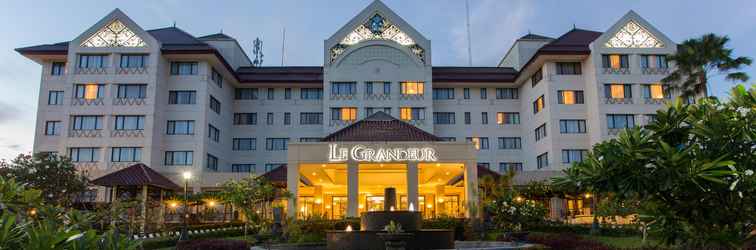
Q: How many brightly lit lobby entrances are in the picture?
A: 1